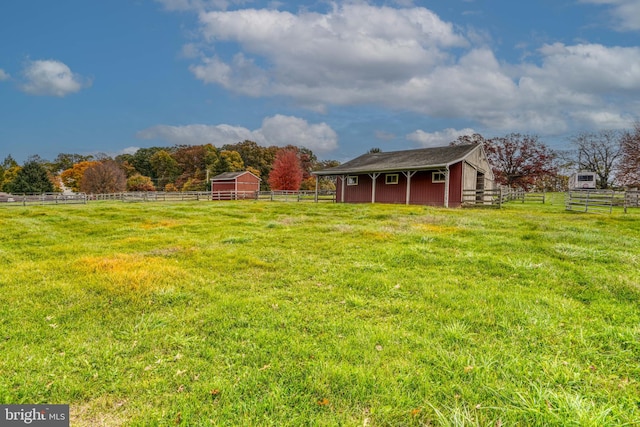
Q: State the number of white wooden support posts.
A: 5